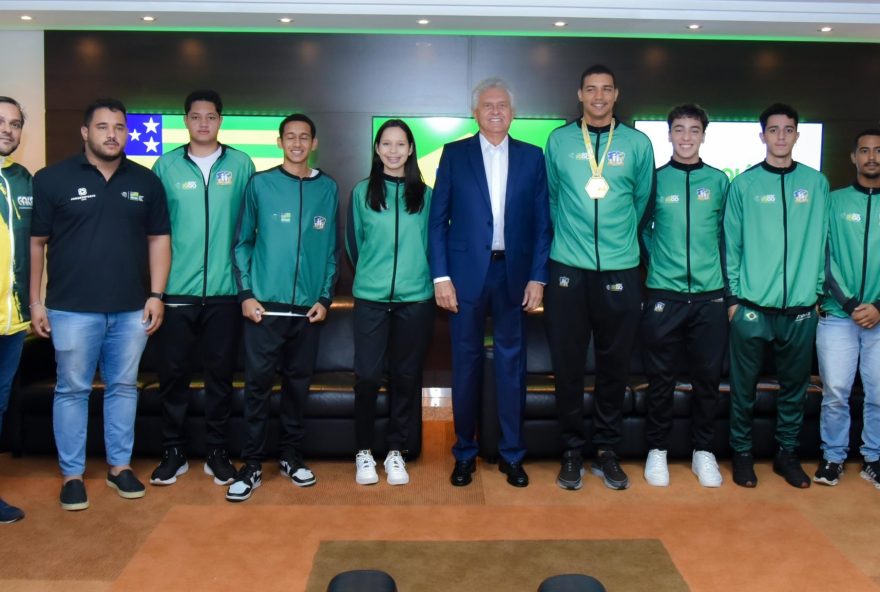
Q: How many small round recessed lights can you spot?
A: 7